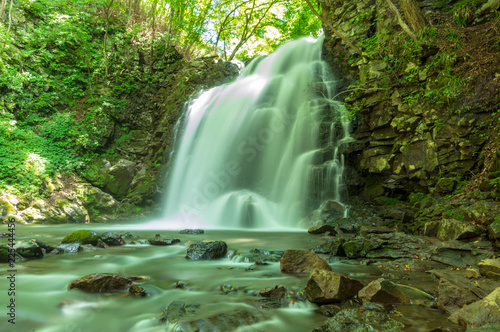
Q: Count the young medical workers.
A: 0